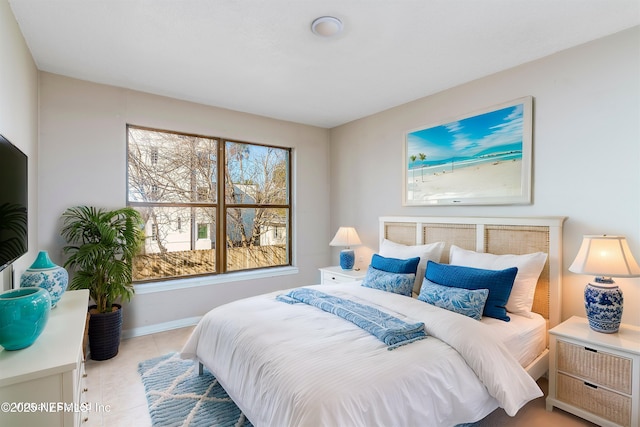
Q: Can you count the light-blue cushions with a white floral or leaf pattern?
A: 2